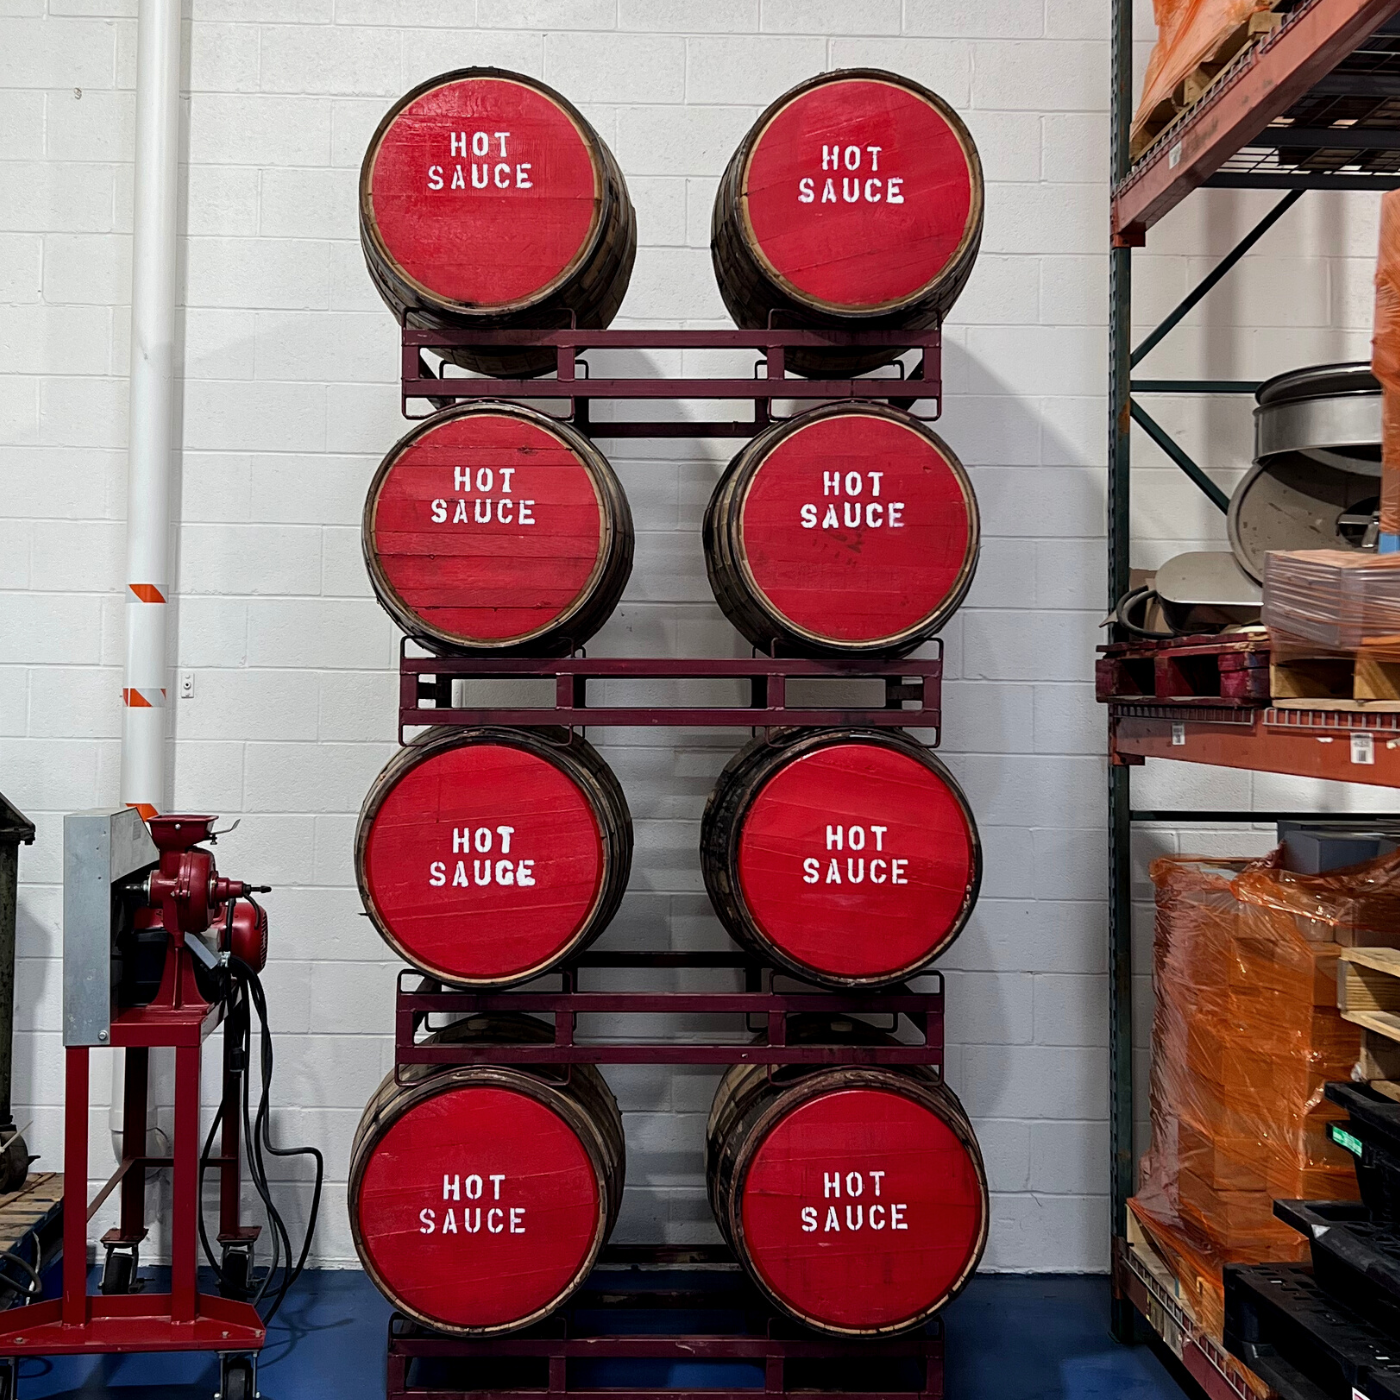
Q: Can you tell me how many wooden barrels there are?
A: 8